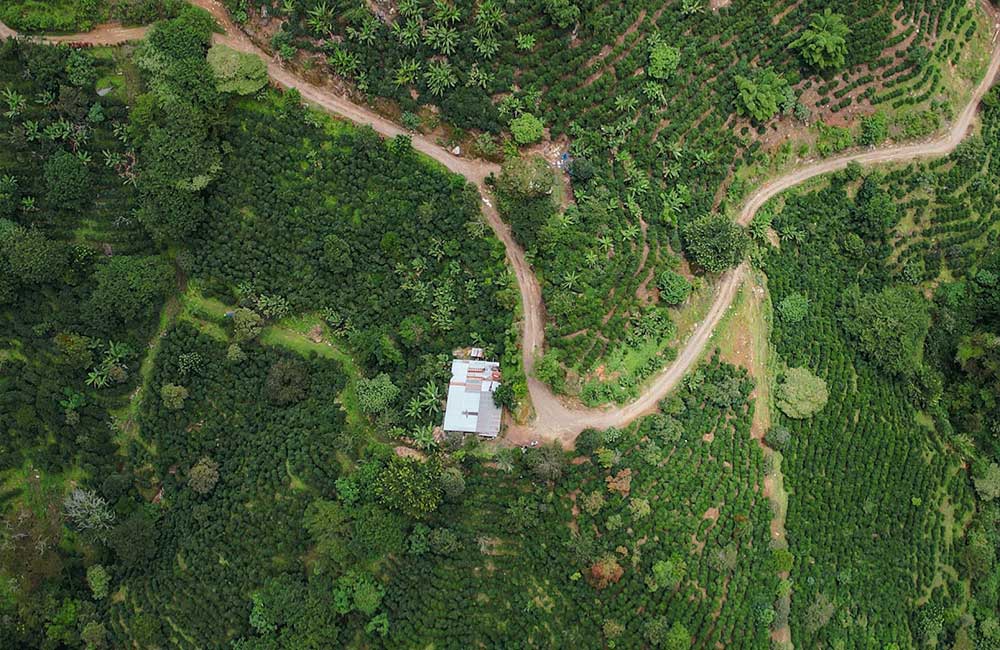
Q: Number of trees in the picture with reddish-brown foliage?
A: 2